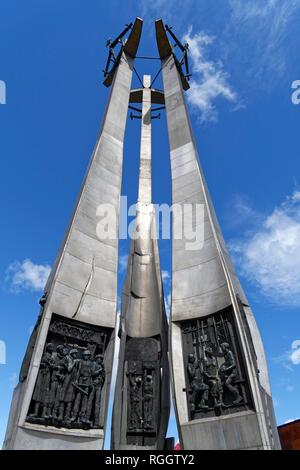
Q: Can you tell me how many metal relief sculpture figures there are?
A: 10